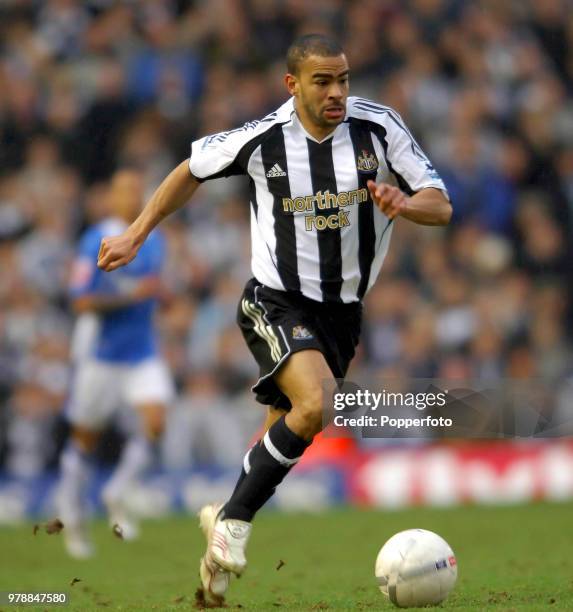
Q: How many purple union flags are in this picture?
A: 0